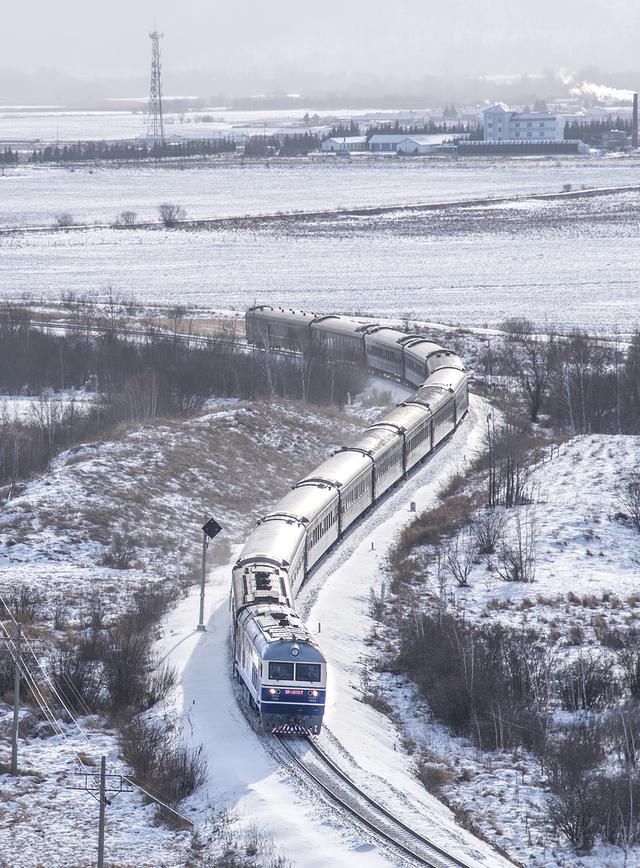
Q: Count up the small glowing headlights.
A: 2